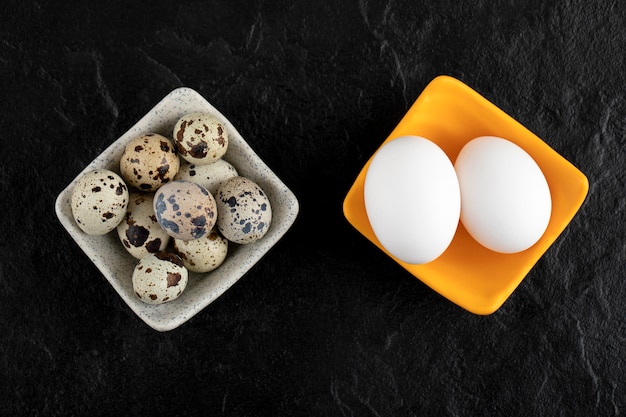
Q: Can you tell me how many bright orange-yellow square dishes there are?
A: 1